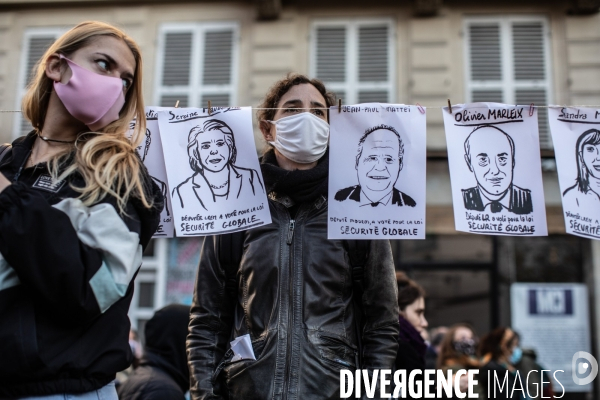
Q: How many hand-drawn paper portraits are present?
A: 5